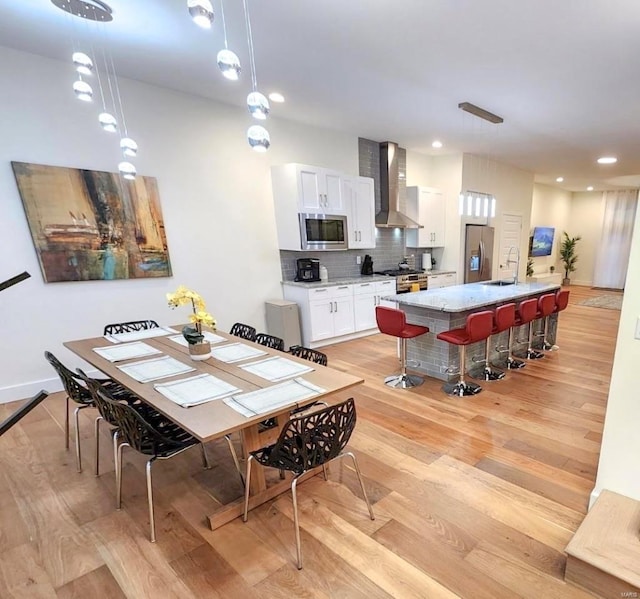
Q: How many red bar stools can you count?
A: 6